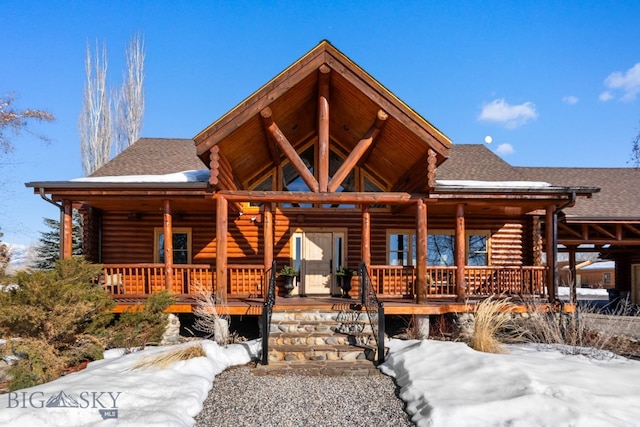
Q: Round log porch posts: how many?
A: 8